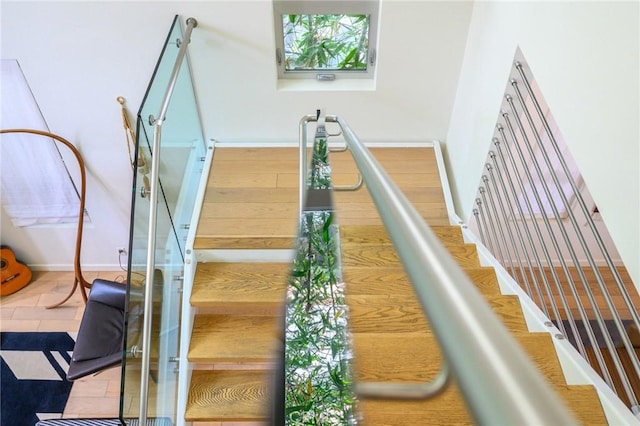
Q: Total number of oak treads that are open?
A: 3